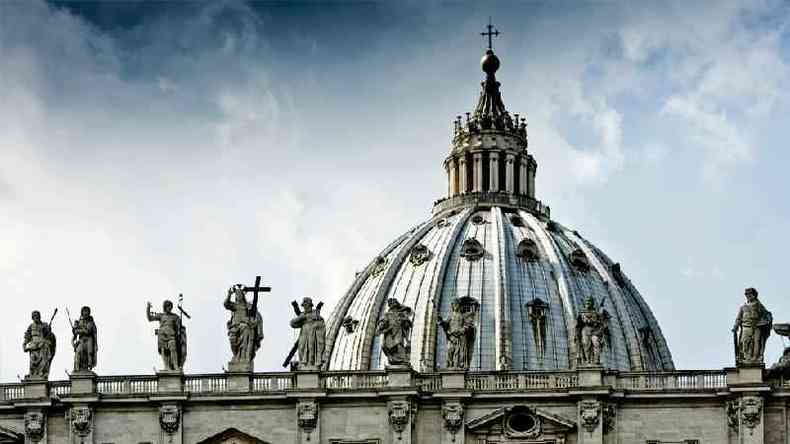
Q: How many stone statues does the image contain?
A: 9